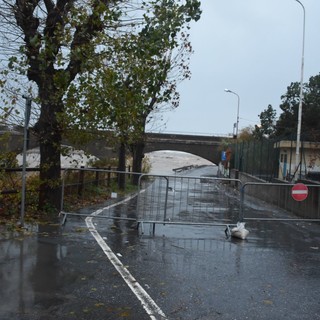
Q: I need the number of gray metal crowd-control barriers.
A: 3